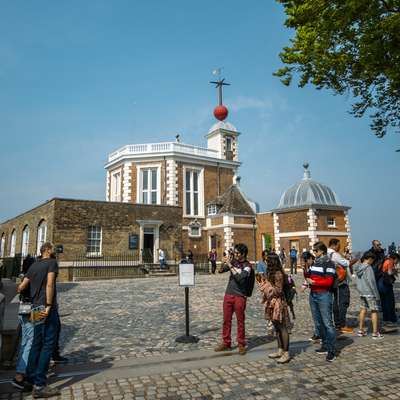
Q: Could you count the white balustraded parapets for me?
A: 1